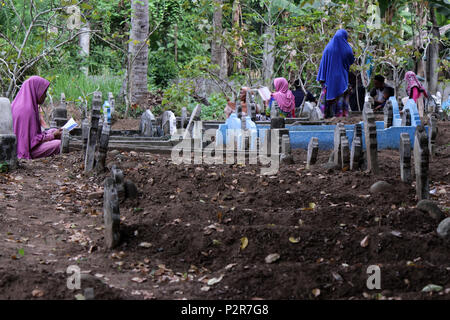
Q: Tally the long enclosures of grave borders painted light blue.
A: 1